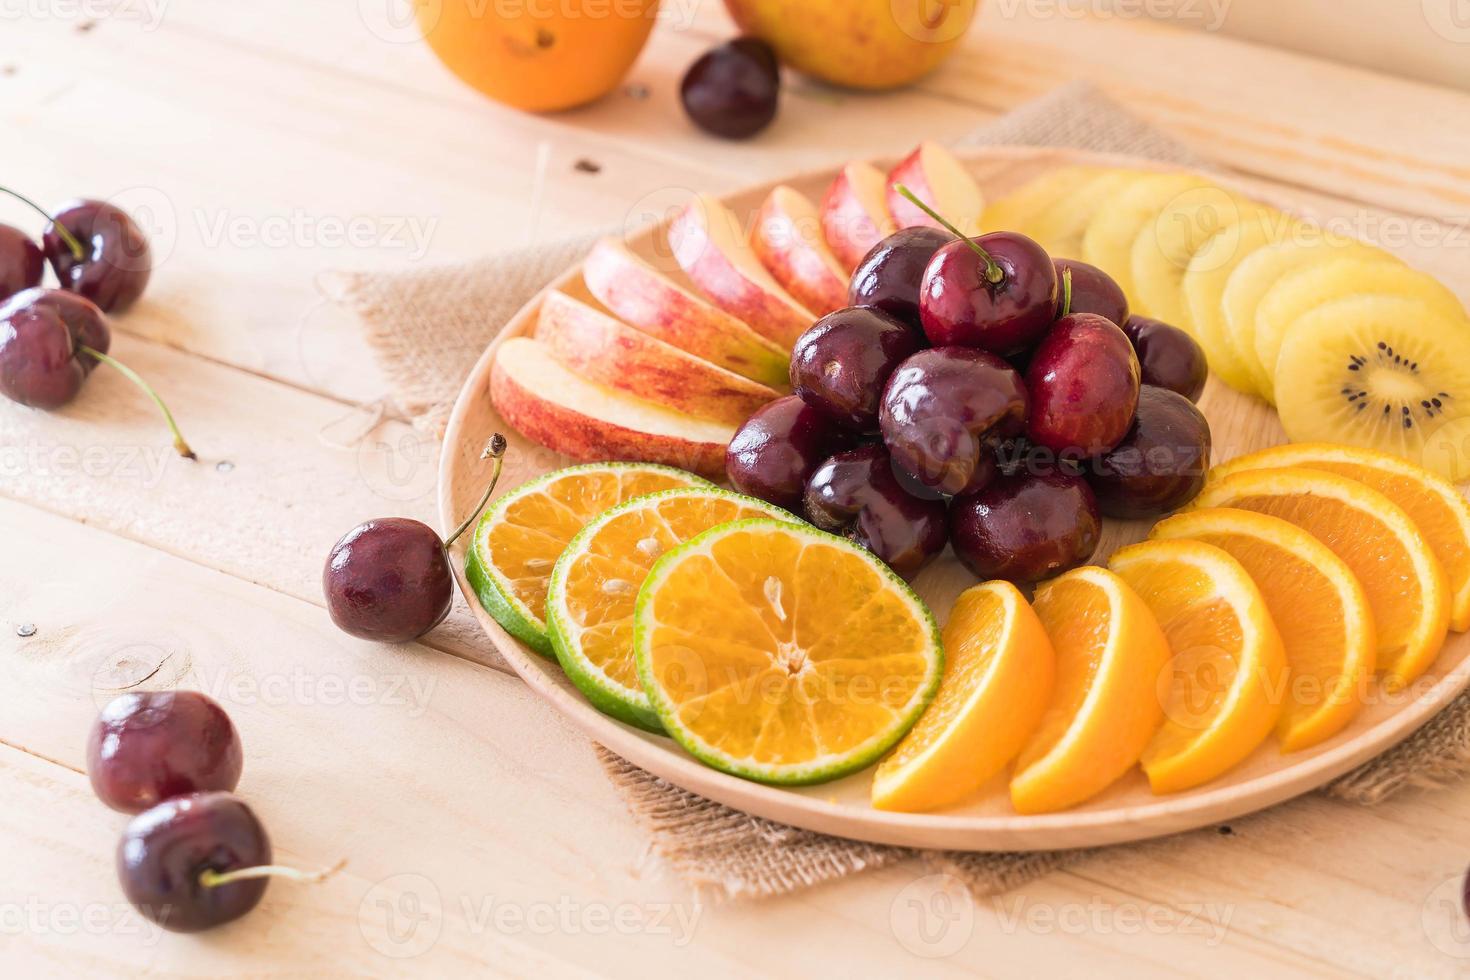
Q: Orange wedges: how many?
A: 6